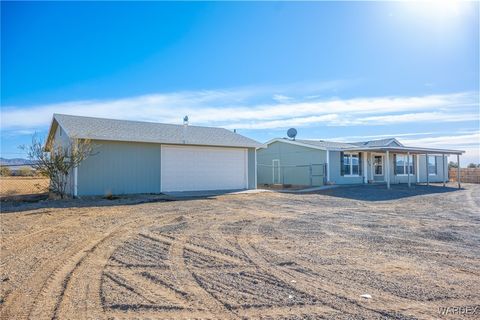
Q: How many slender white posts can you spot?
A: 5